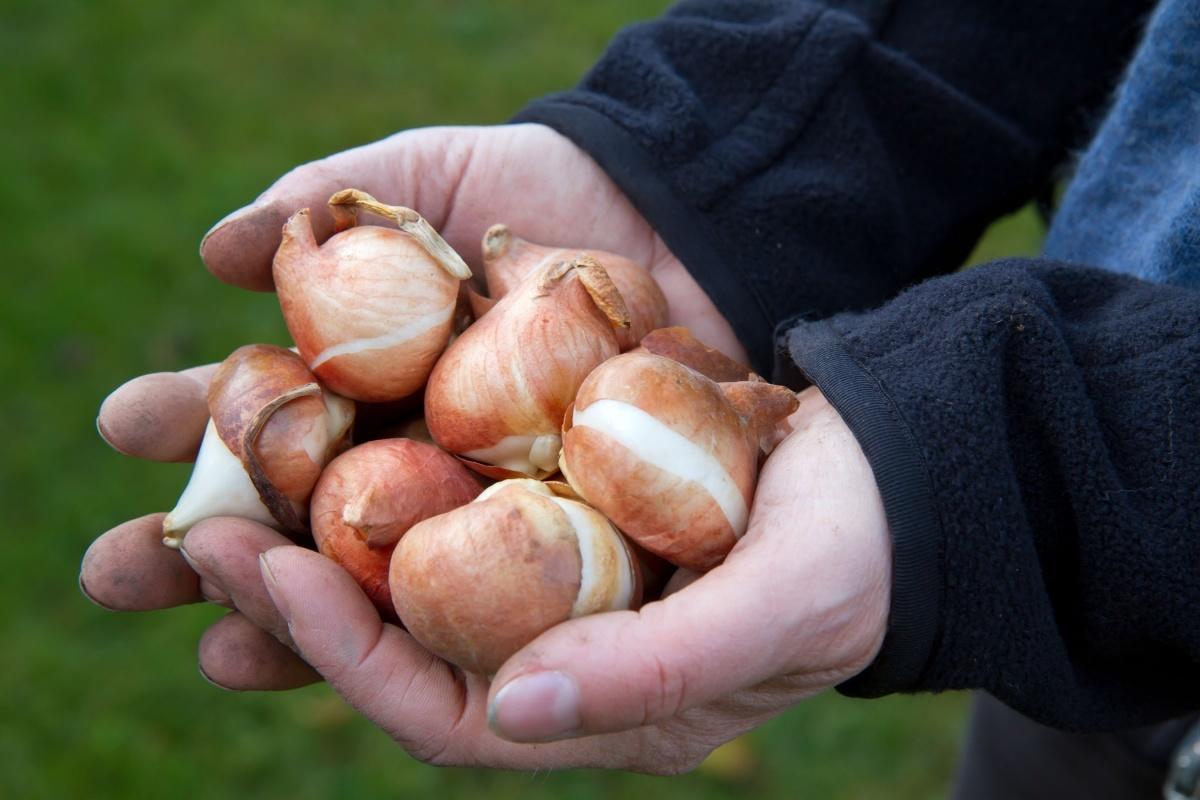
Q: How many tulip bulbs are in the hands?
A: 7